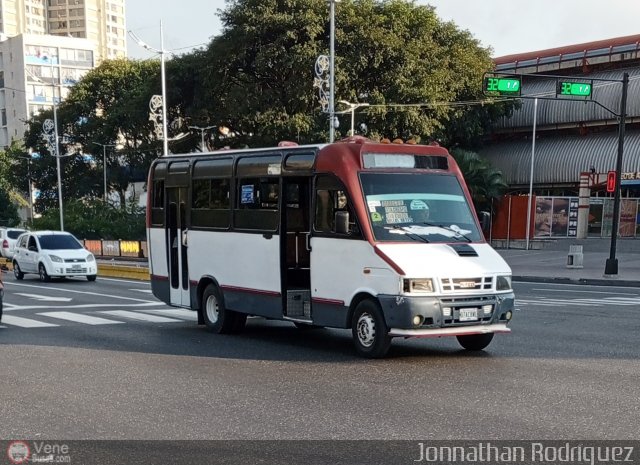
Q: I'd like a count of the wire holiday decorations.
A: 3